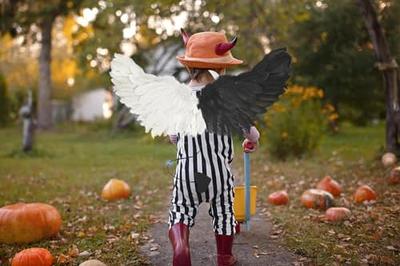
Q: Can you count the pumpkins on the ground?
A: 11